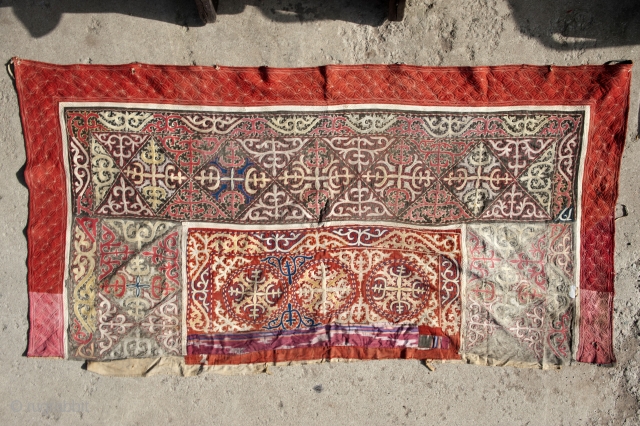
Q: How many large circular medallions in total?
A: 3